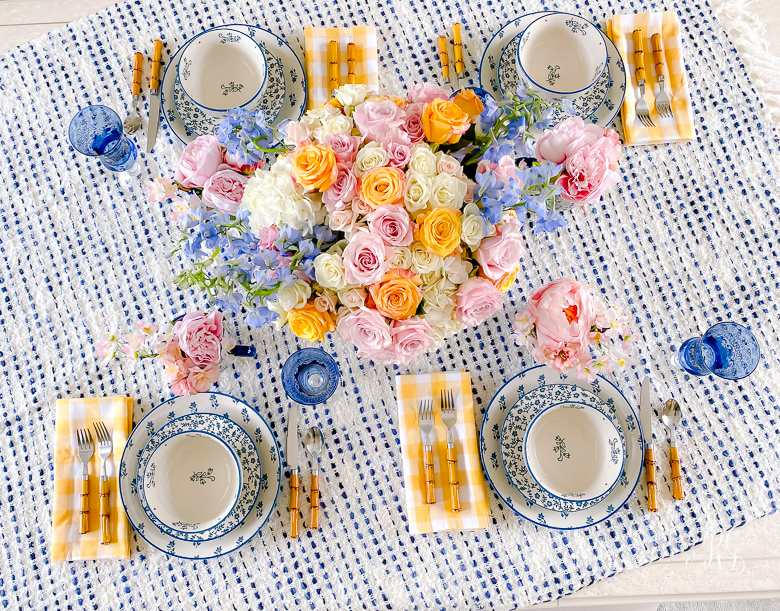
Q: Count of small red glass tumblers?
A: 0